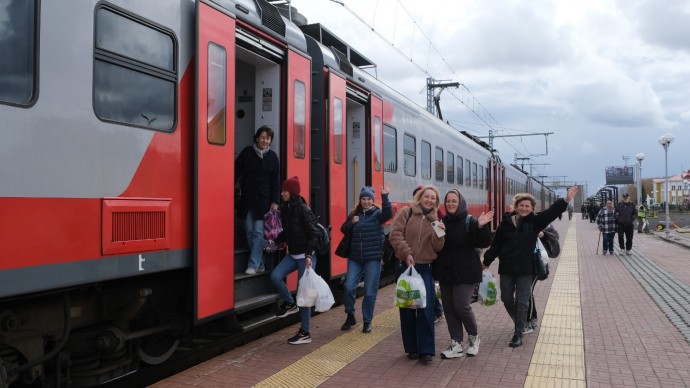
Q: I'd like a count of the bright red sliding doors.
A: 4